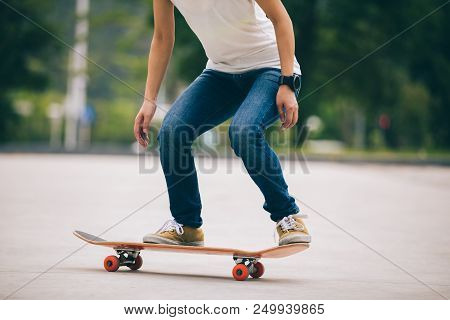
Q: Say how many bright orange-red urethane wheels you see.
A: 4